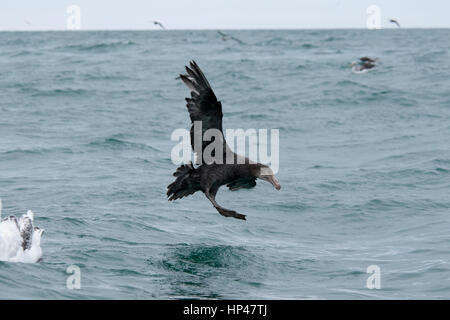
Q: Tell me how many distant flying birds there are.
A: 3